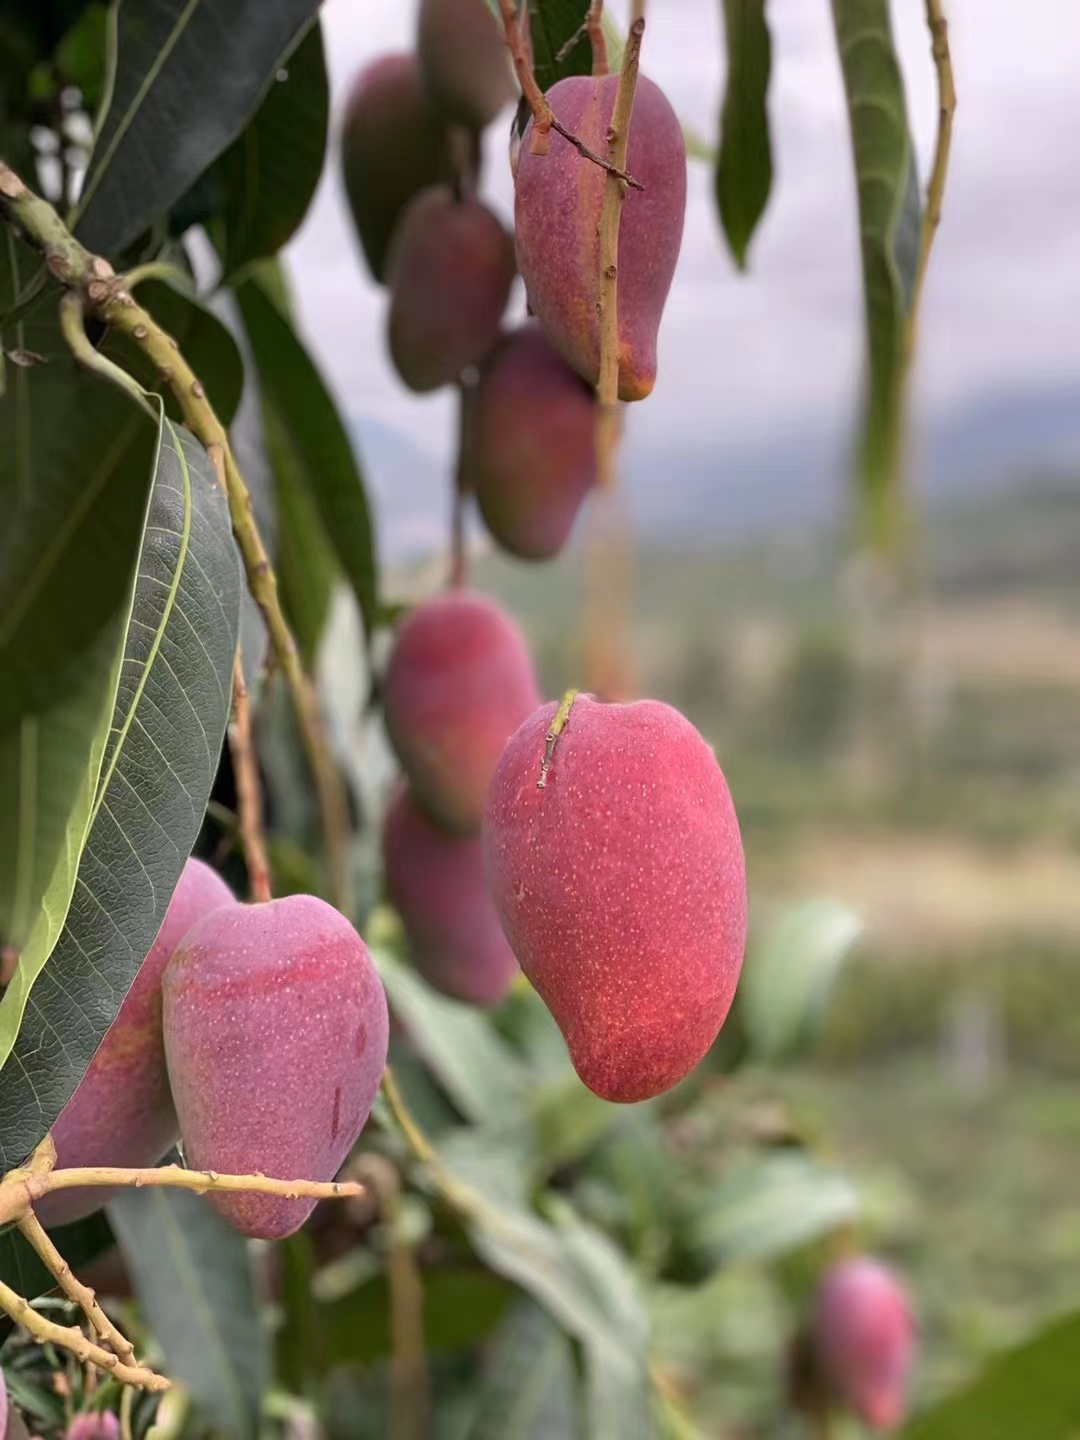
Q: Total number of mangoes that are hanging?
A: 11